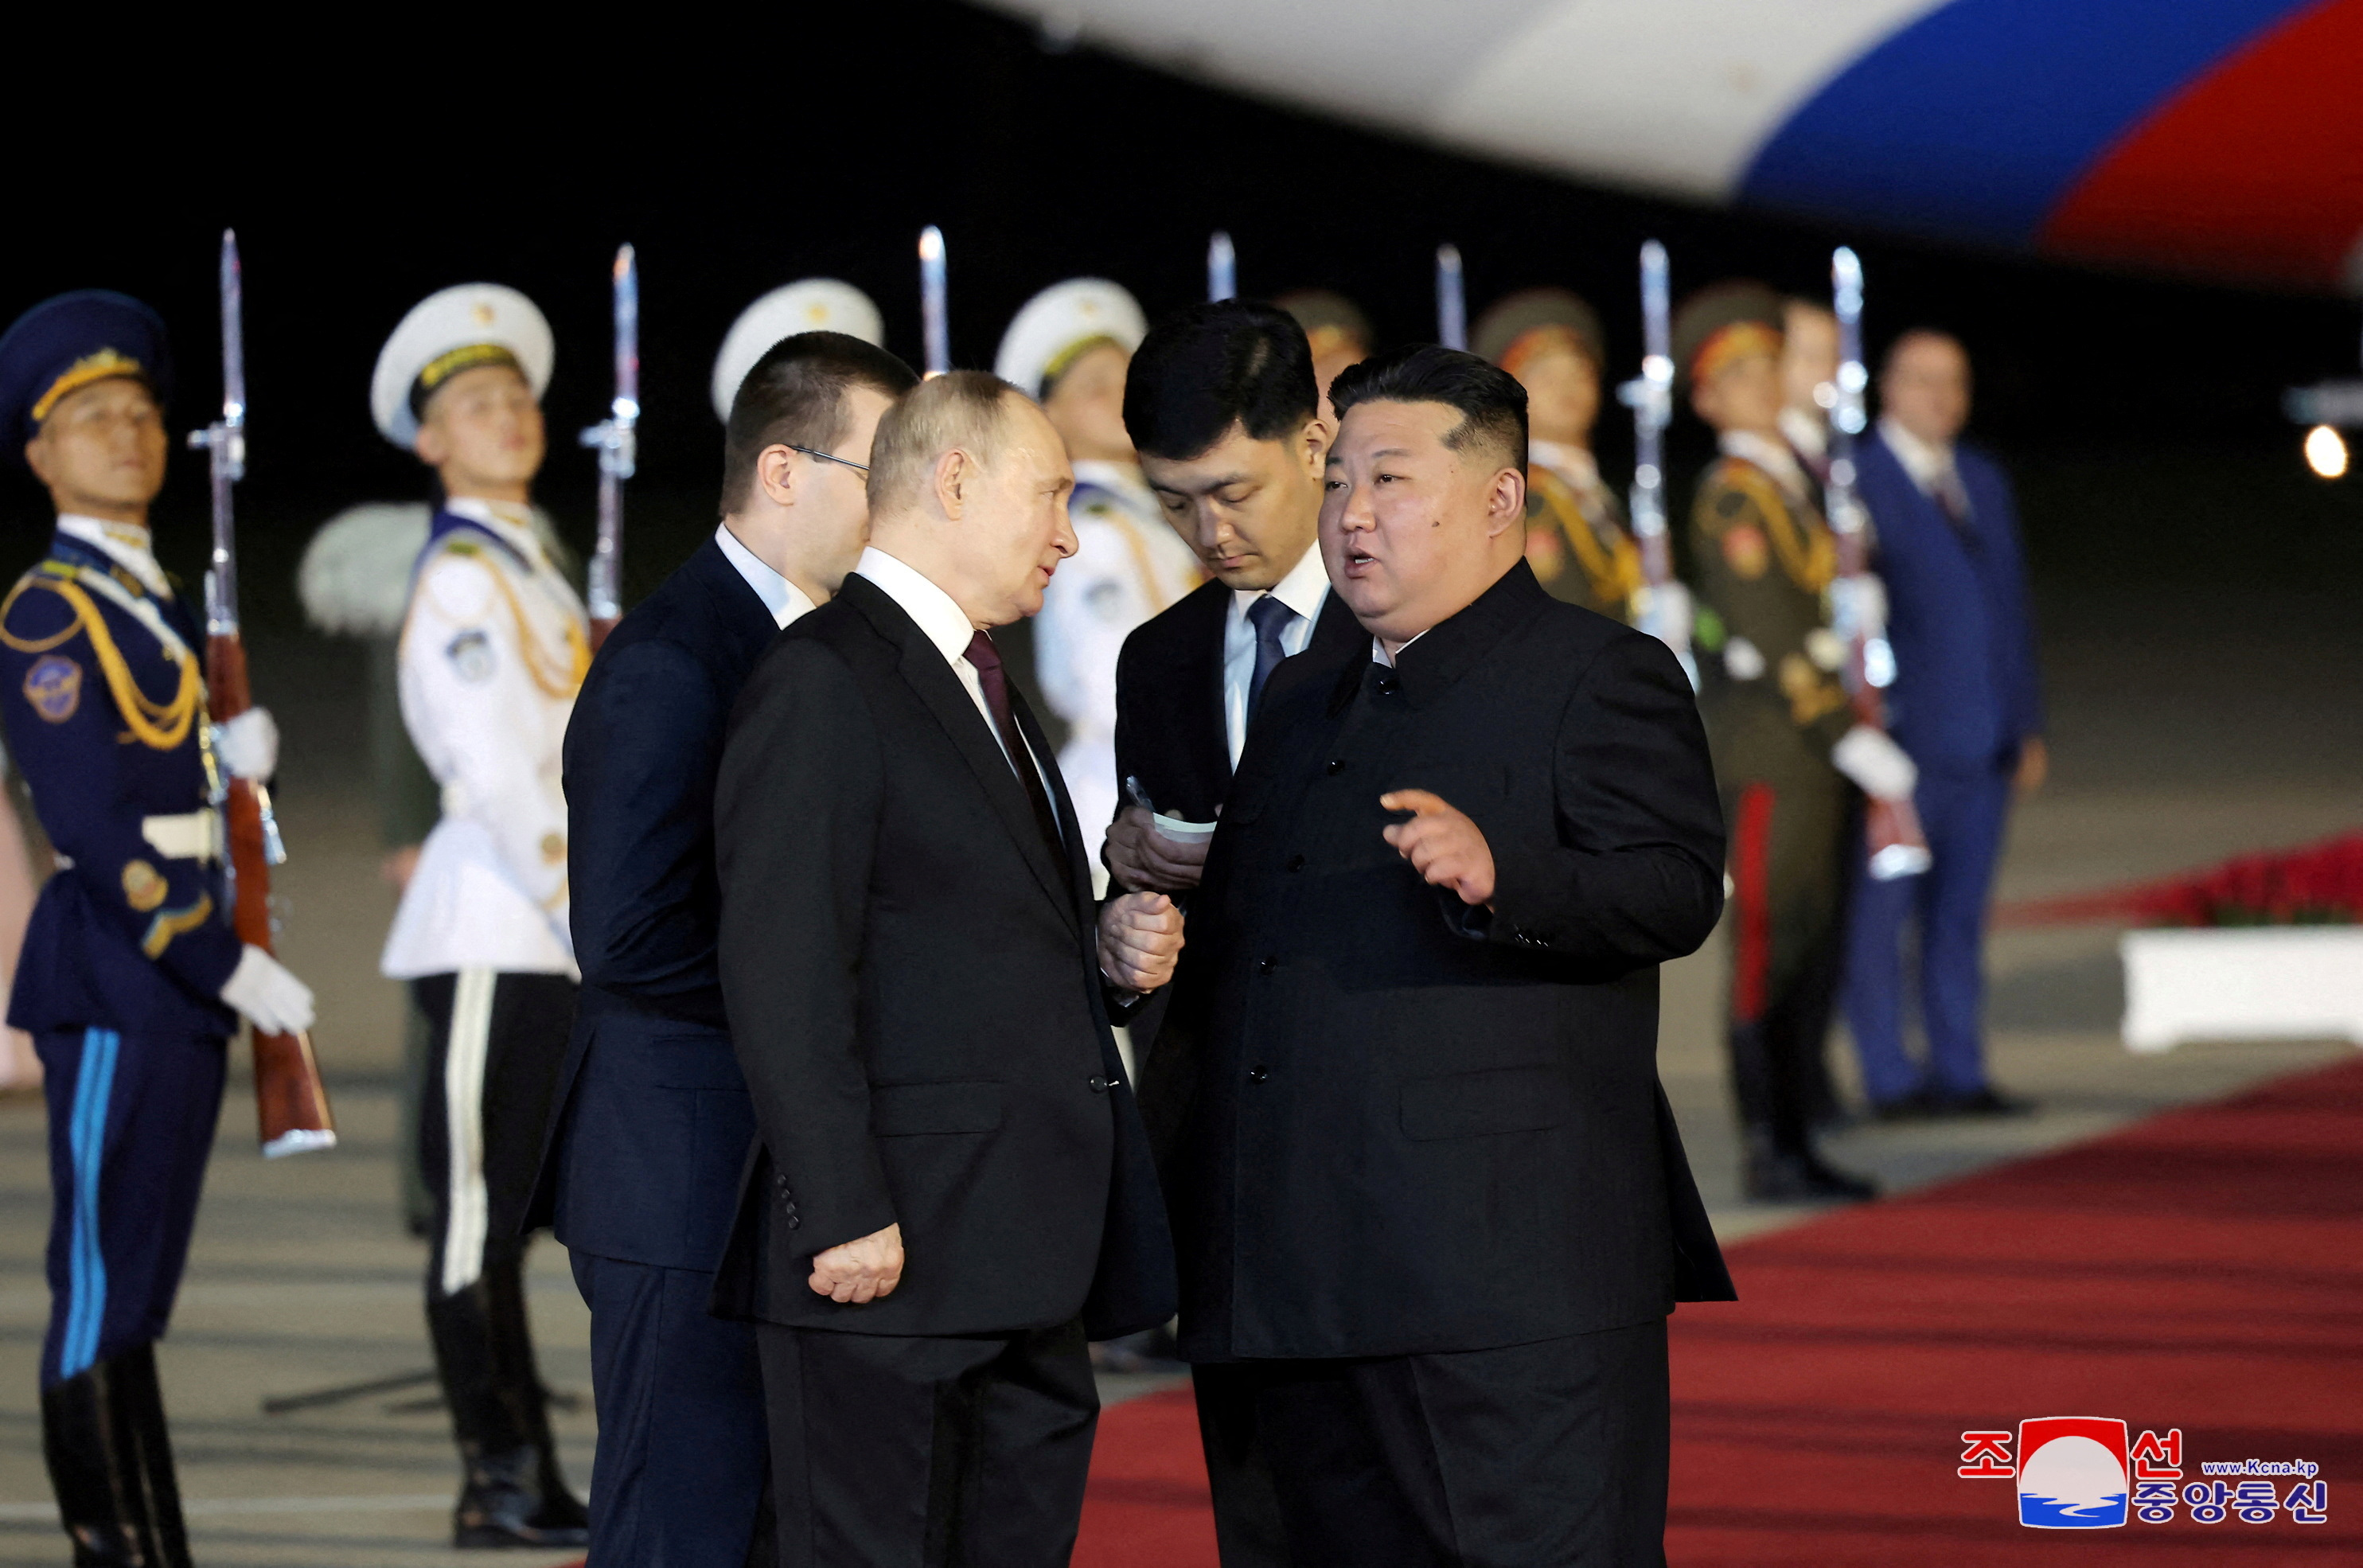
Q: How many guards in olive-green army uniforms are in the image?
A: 3